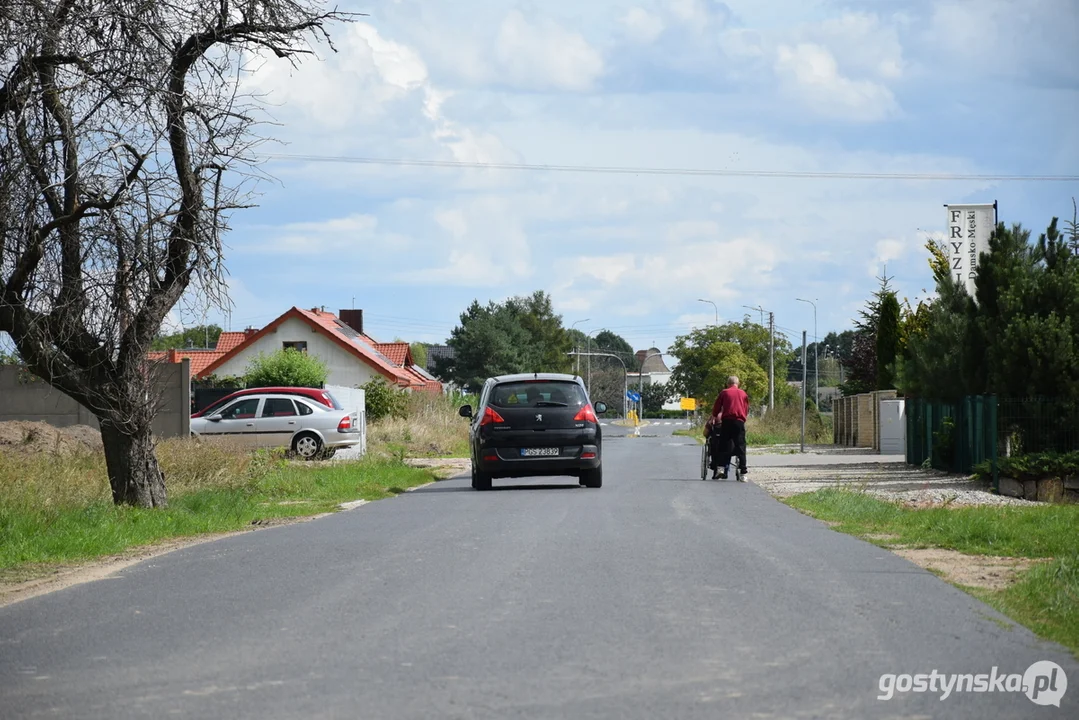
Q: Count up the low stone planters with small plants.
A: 1